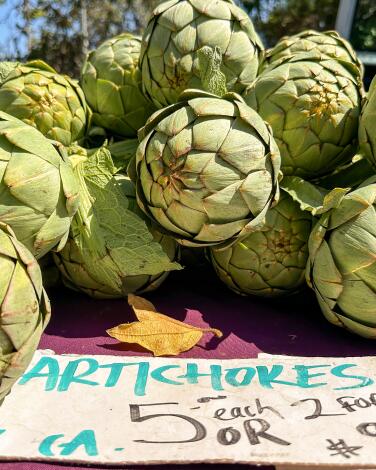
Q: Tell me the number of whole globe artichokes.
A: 12